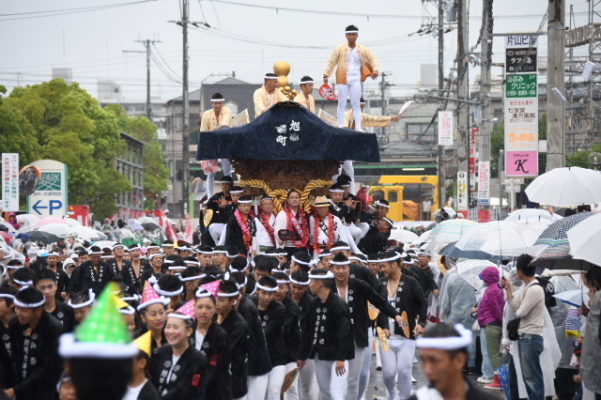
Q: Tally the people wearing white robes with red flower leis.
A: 3